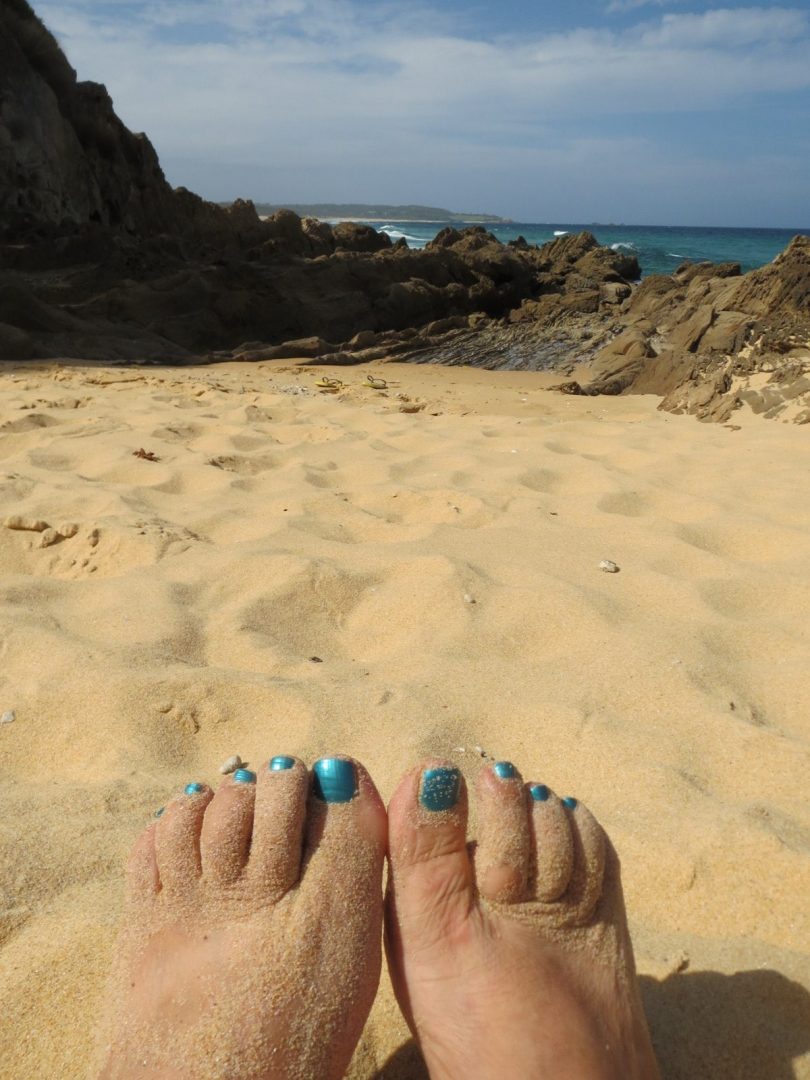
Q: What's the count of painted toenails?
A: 9